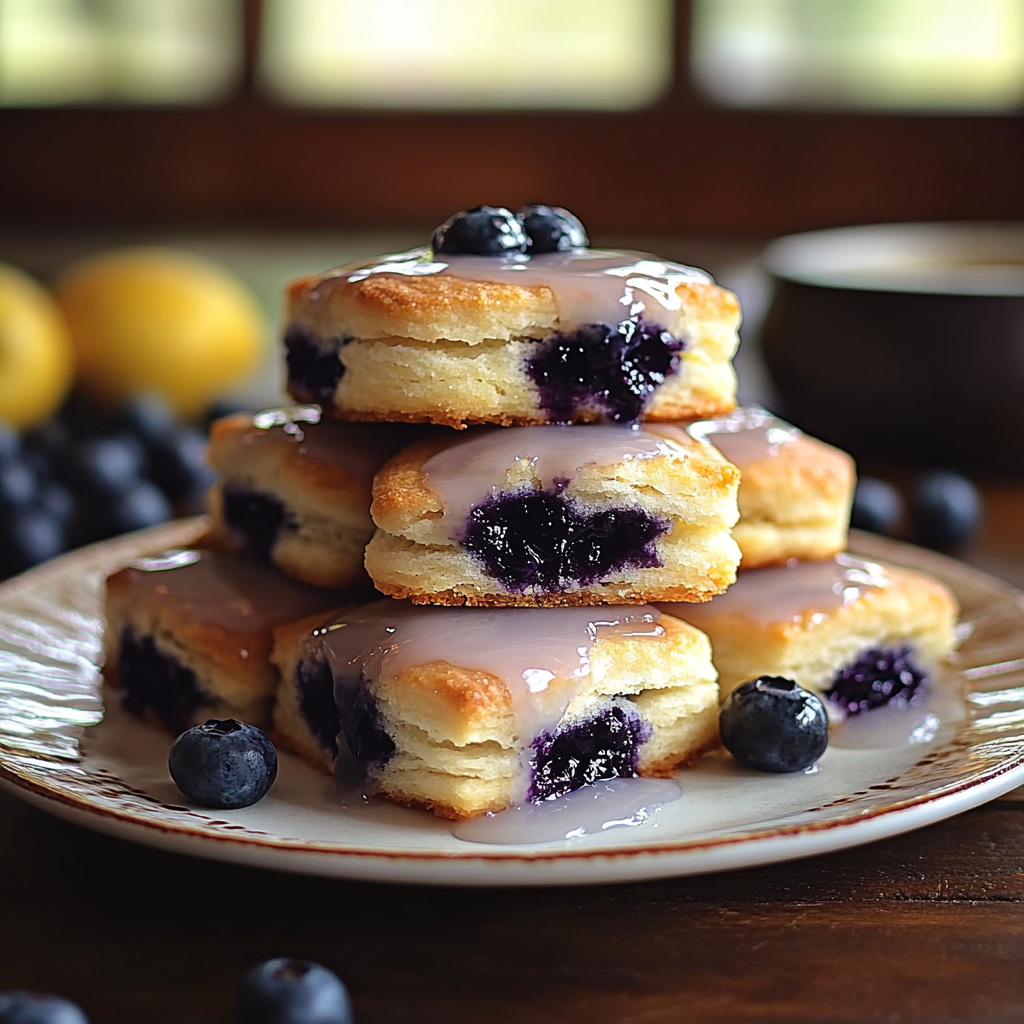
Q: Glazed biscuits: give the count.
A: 7